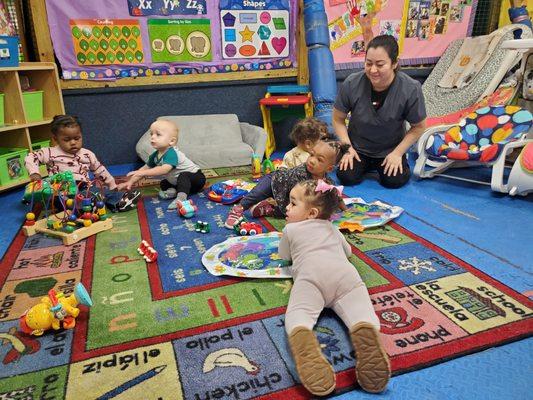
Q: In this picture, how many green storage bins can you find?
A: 4